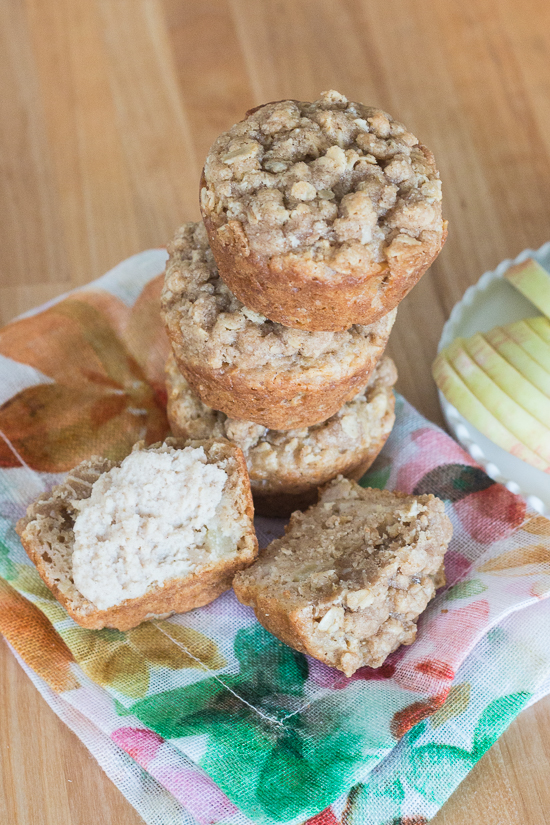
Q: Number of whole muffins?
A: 3